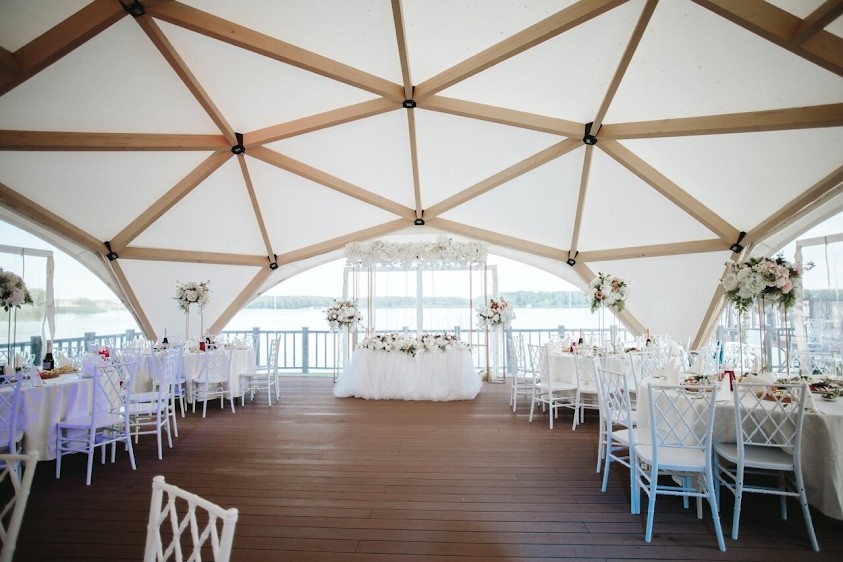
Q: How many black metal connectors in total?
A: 9